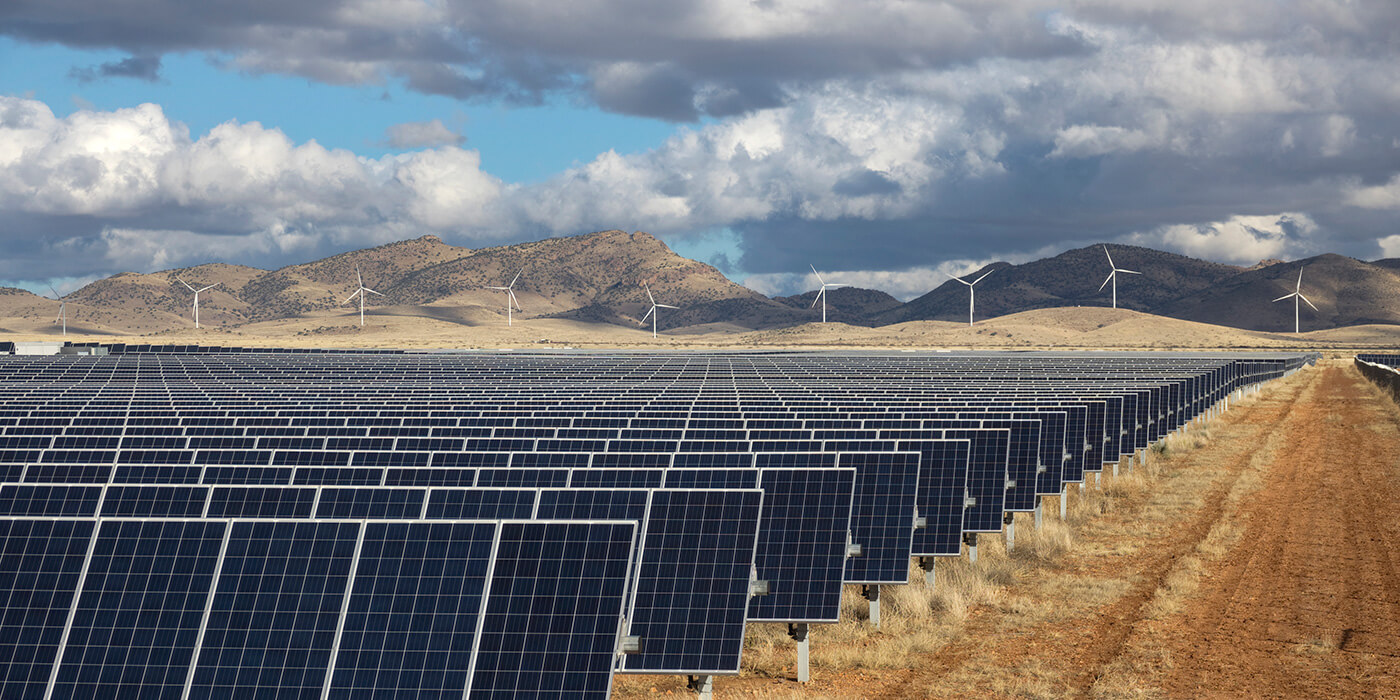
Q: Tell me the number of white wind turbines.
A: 9